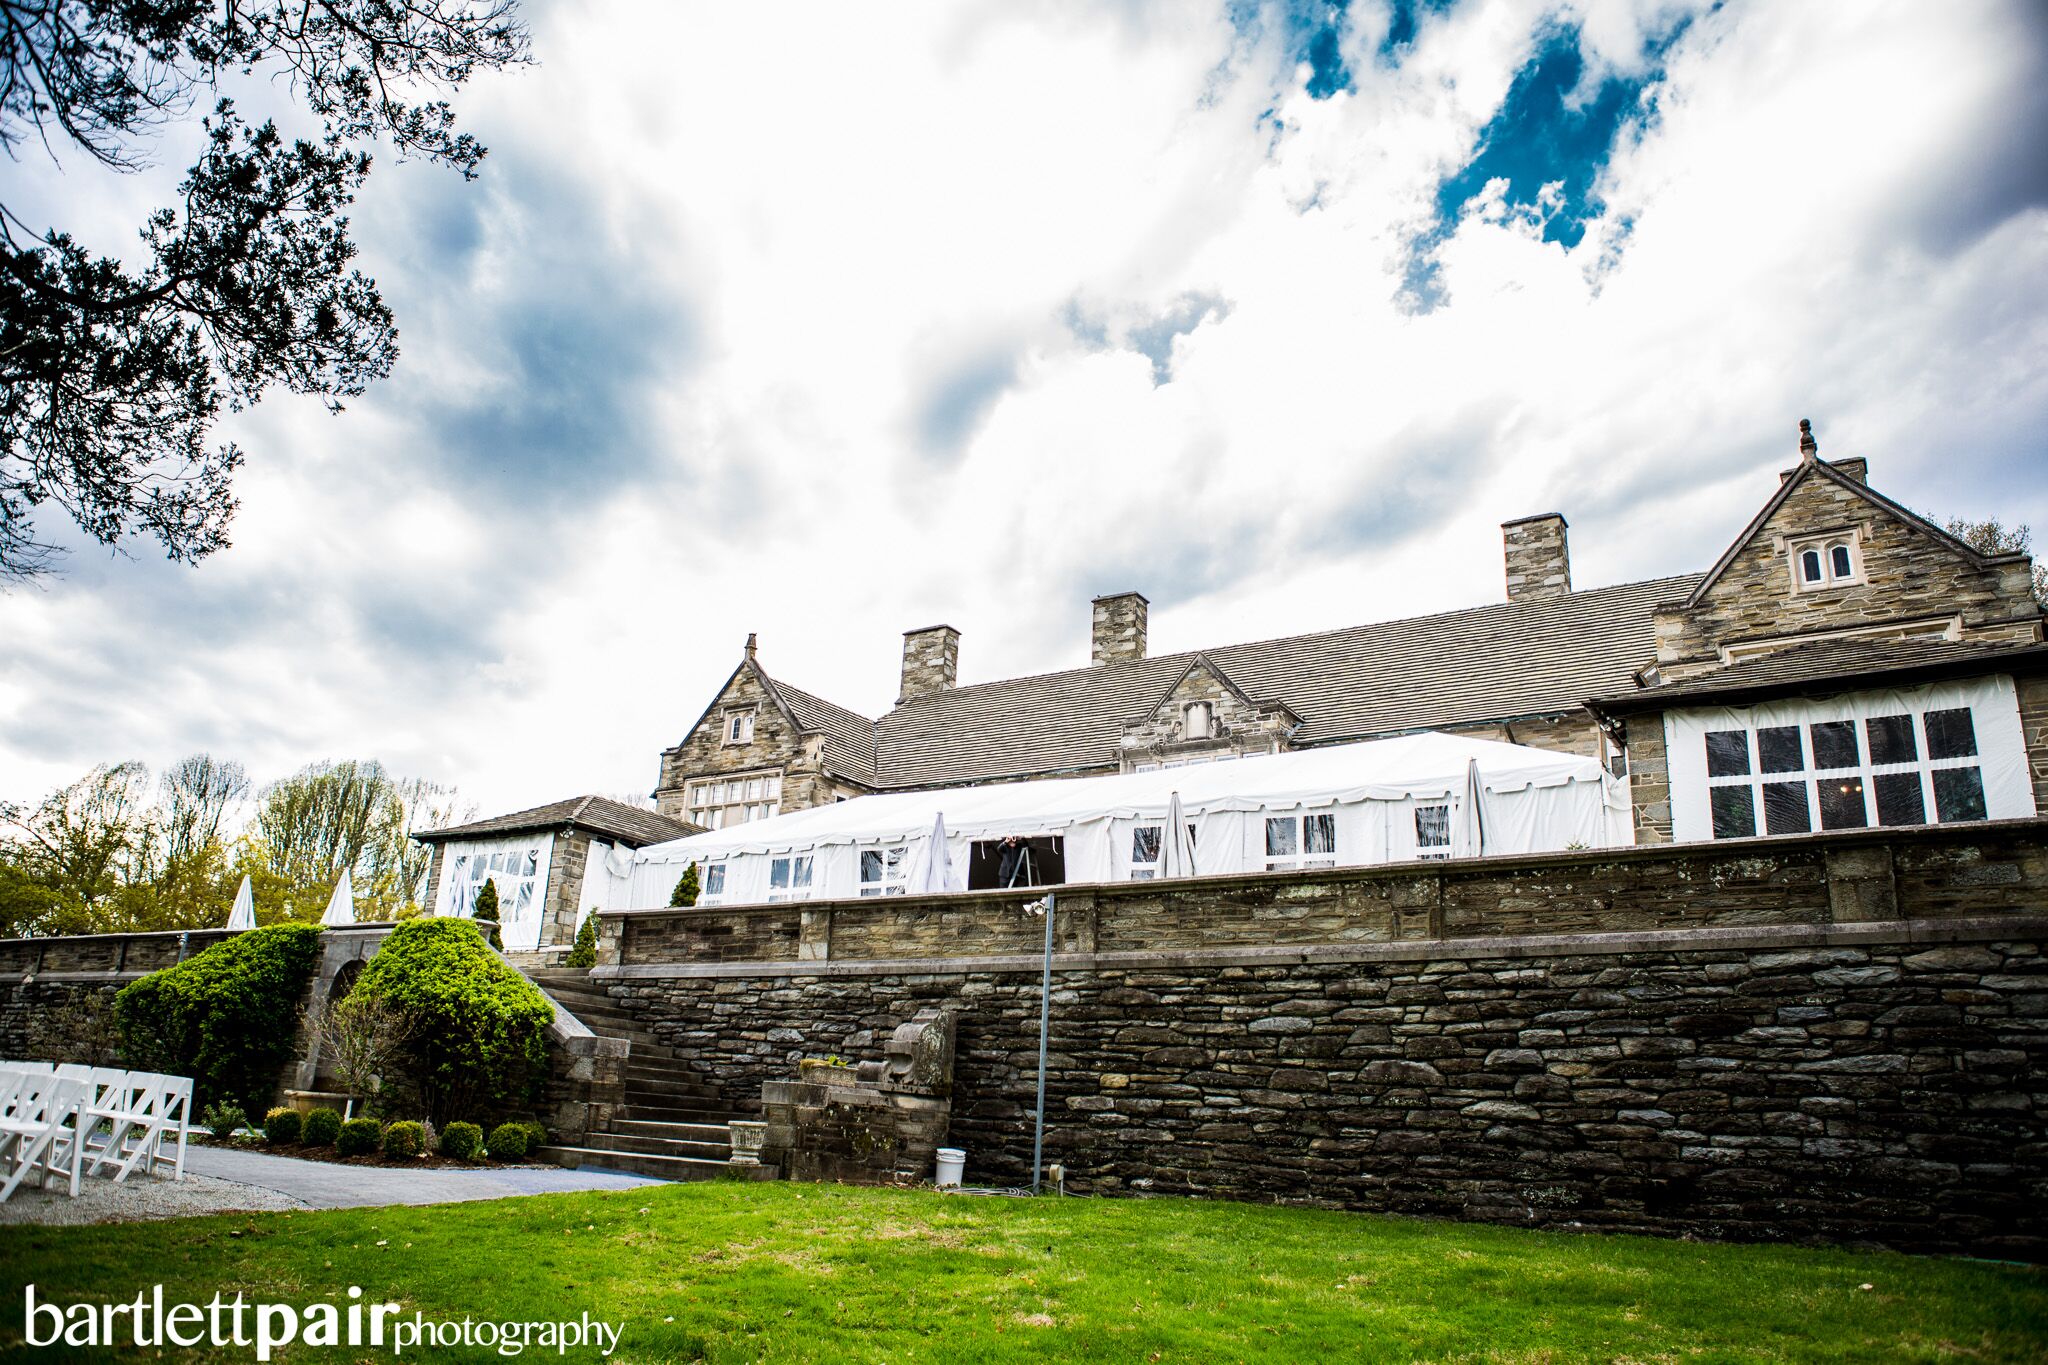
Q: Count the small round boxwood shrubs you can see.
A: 7